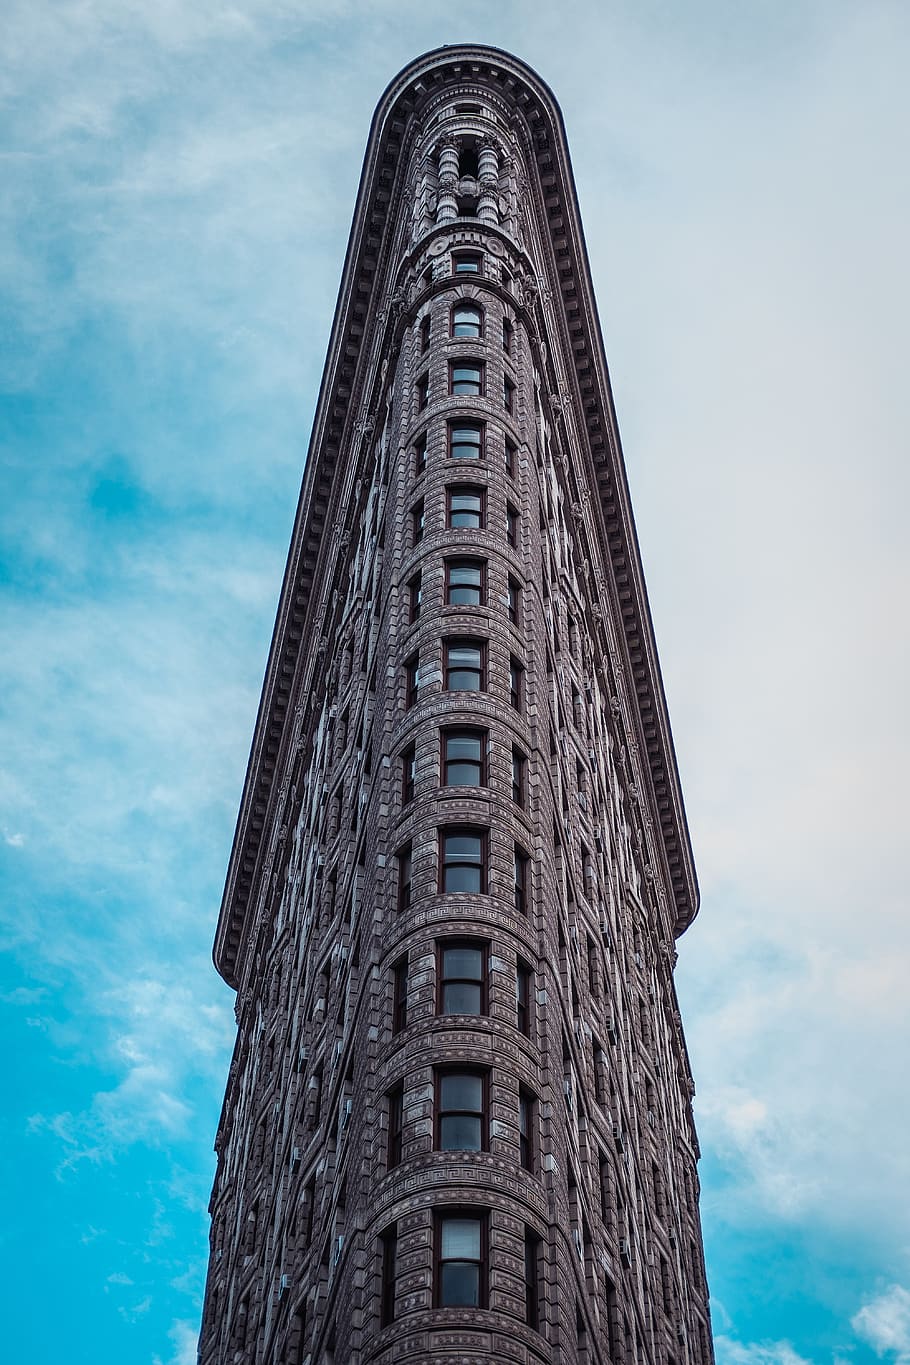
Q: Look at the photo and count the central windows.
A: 12